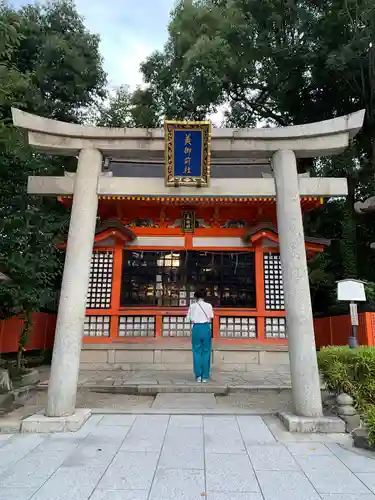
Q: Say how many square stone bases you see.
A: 2